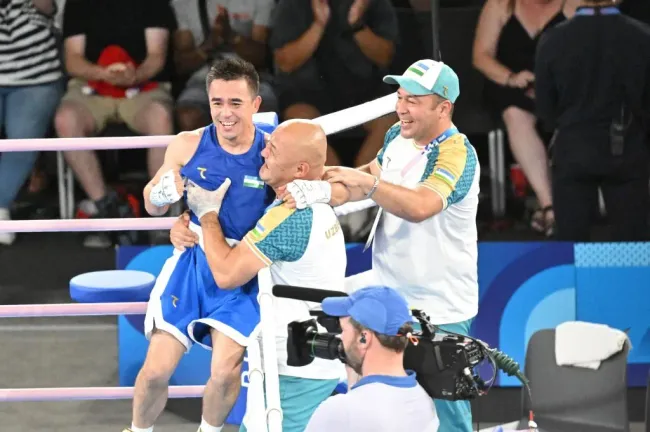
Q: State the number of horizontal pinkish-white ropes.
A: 4